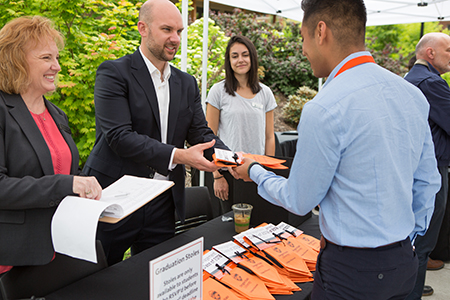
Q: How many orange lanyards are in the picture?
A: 1